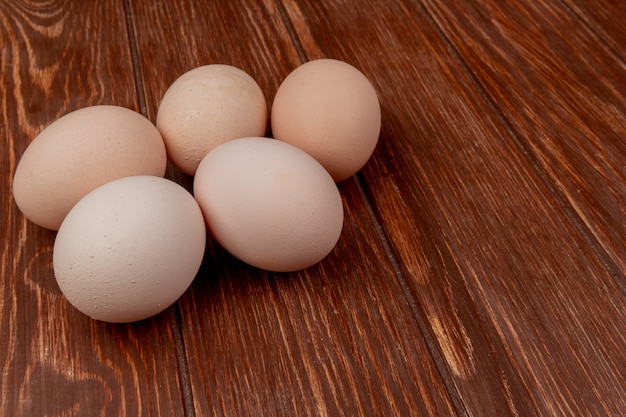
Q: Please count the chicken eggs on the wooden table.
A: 5